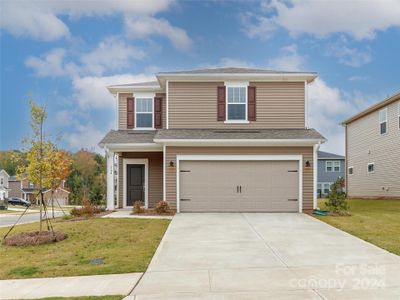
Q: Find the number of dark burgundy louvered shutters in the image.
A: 4